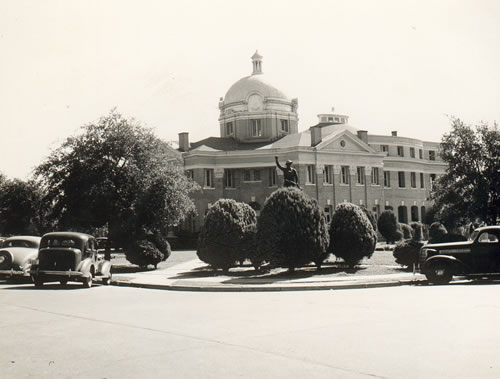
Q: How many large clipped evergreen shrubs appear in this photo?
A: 3